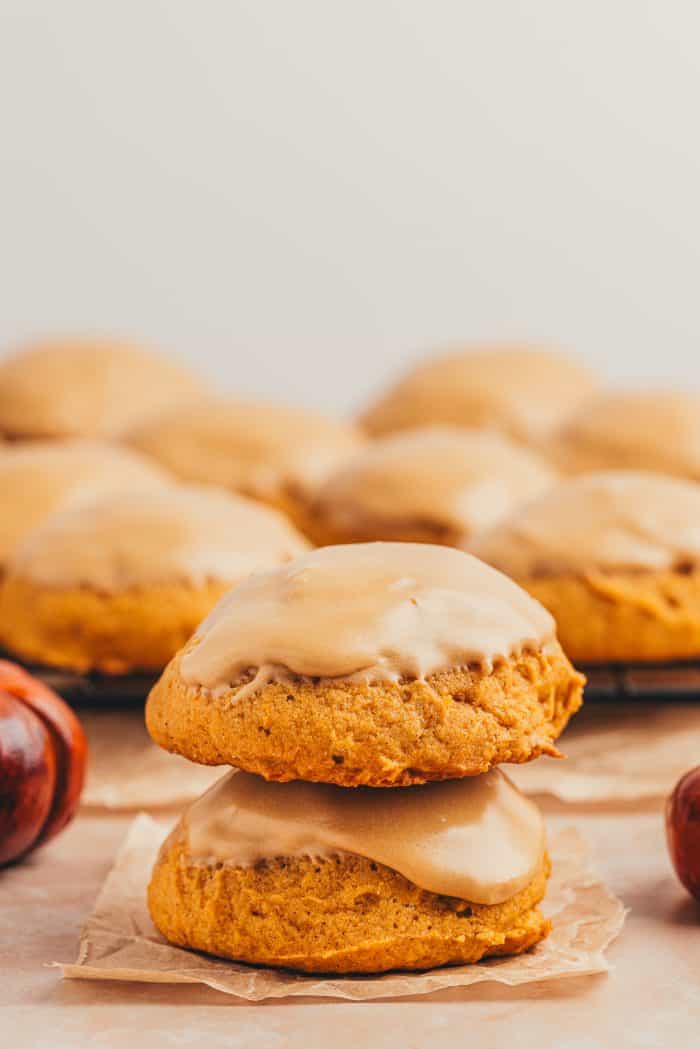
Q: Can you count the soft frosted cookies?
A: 10